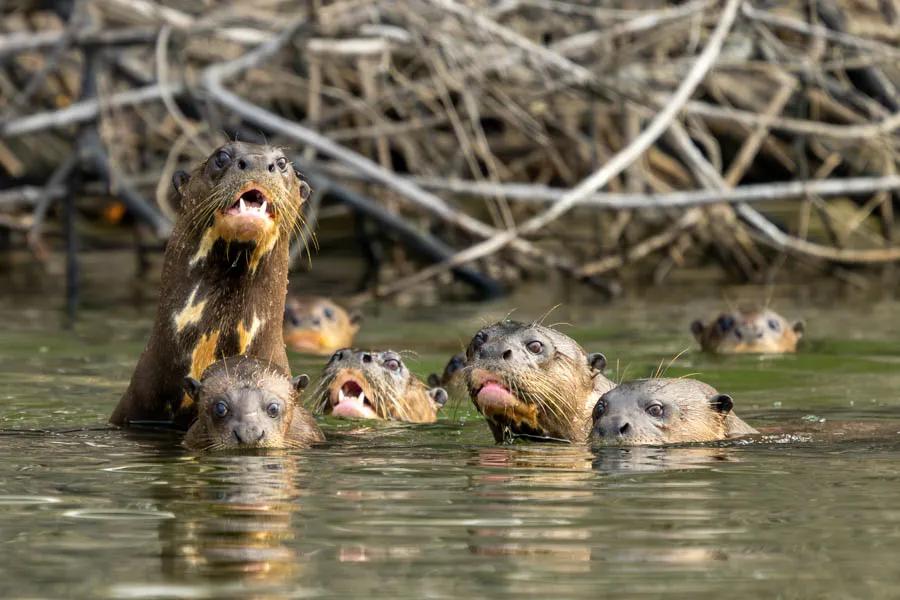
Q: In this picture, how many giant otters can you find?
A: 8